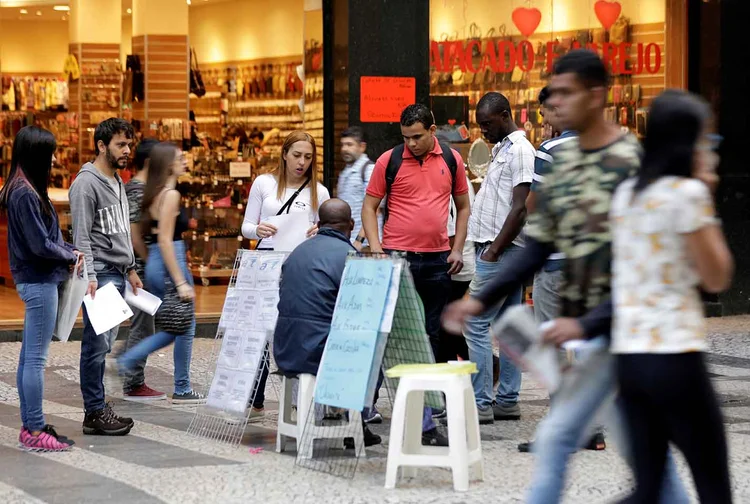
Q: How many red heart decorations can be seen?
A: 2